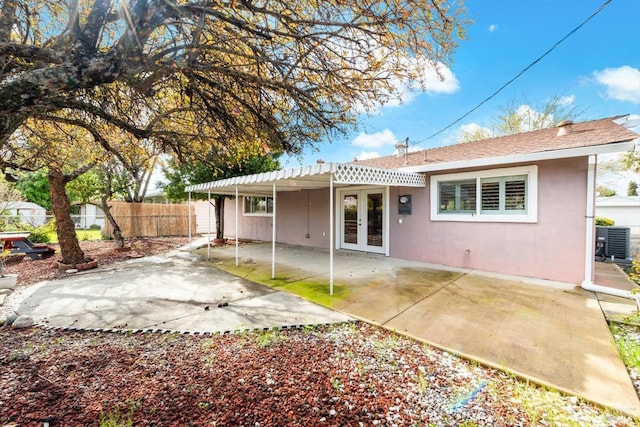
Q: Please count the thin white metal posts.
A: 5